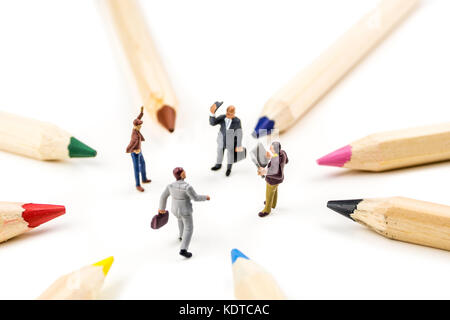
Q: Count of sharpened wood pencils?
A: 8